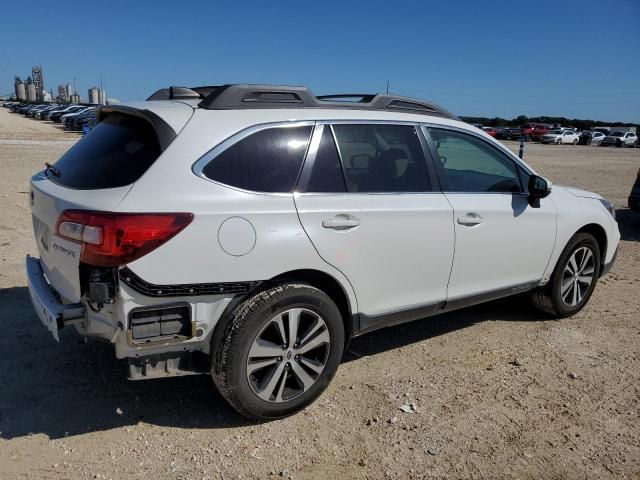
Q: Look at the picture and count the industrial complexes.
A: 1